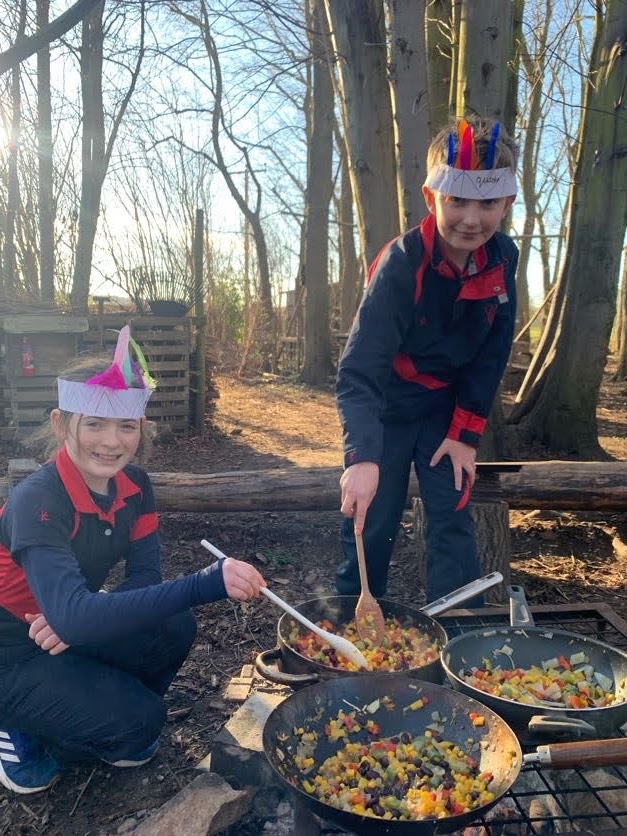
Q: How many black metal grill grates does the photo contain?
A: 1